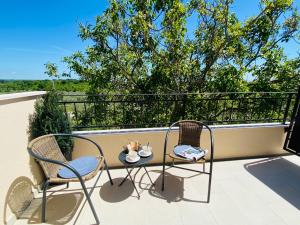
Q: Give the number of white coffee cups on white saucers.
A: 2